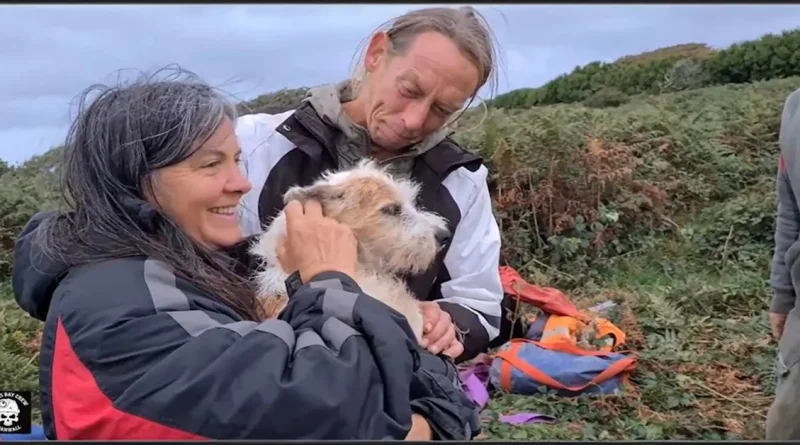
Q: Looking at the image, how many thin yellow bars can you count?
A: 0